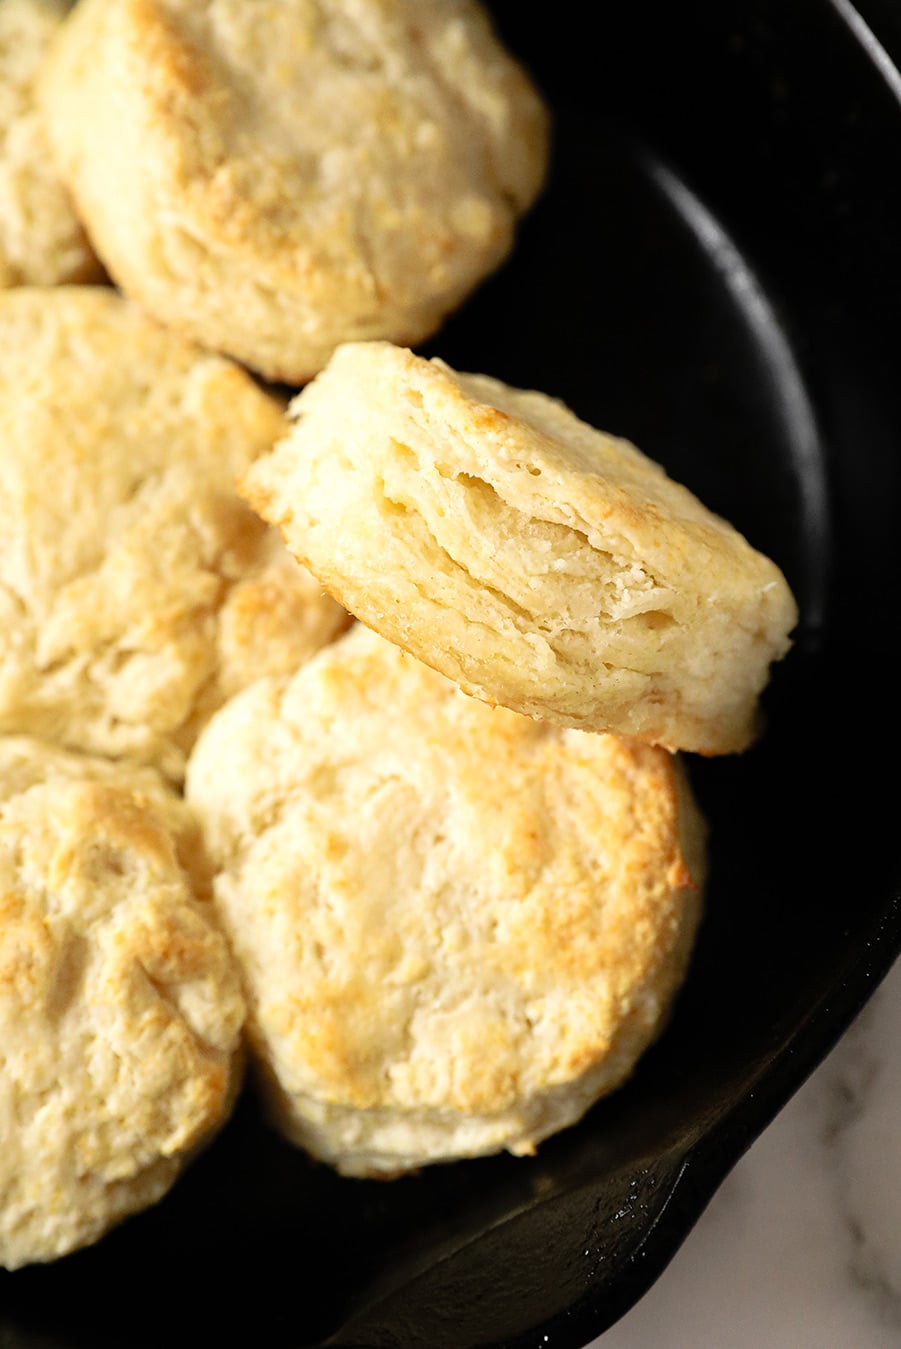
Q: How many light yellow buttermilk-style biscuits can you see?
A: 6